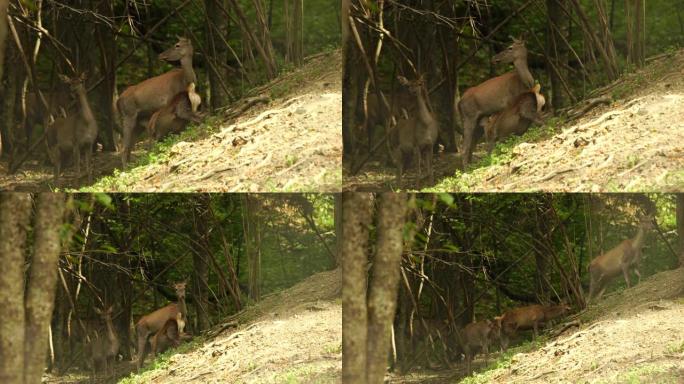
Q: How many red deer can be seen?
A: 12